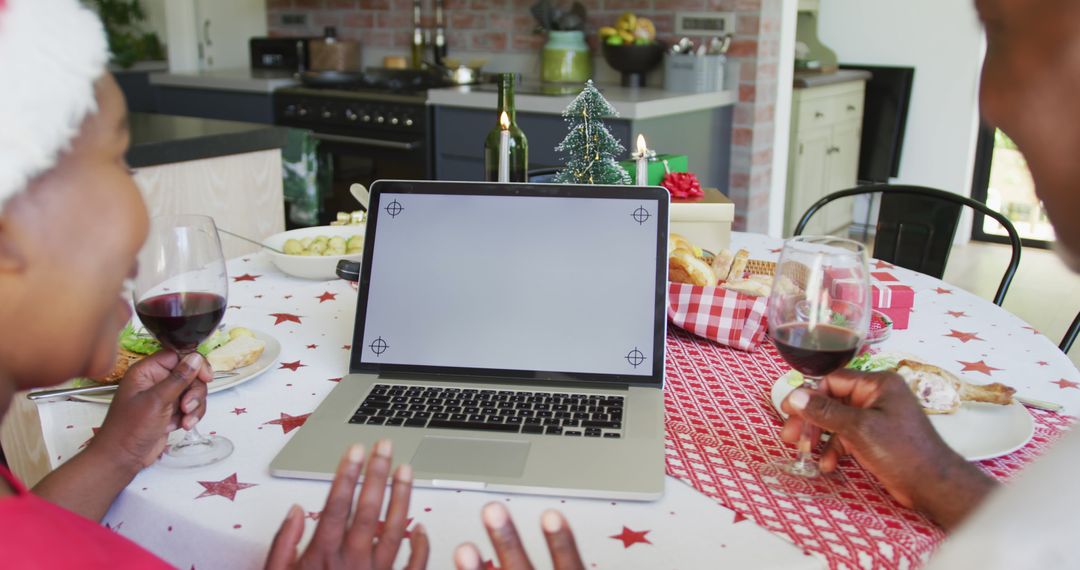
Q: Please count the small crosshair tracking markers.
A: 4